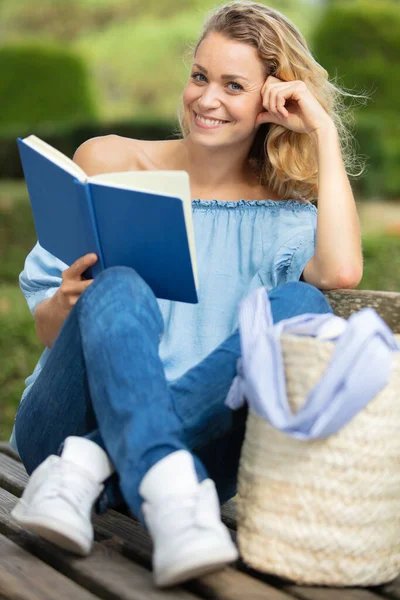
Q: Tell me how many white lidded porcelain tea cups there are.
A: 0